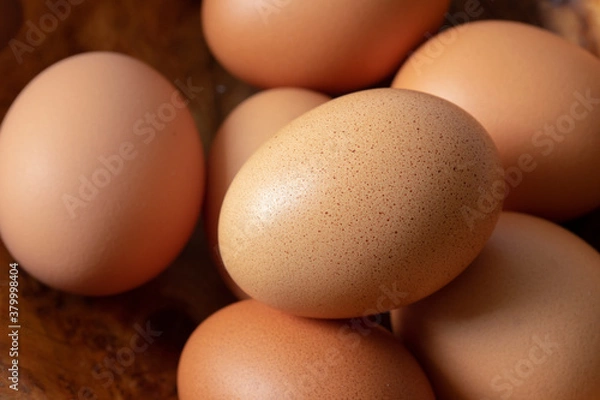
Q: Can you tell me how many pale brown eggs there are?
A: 7